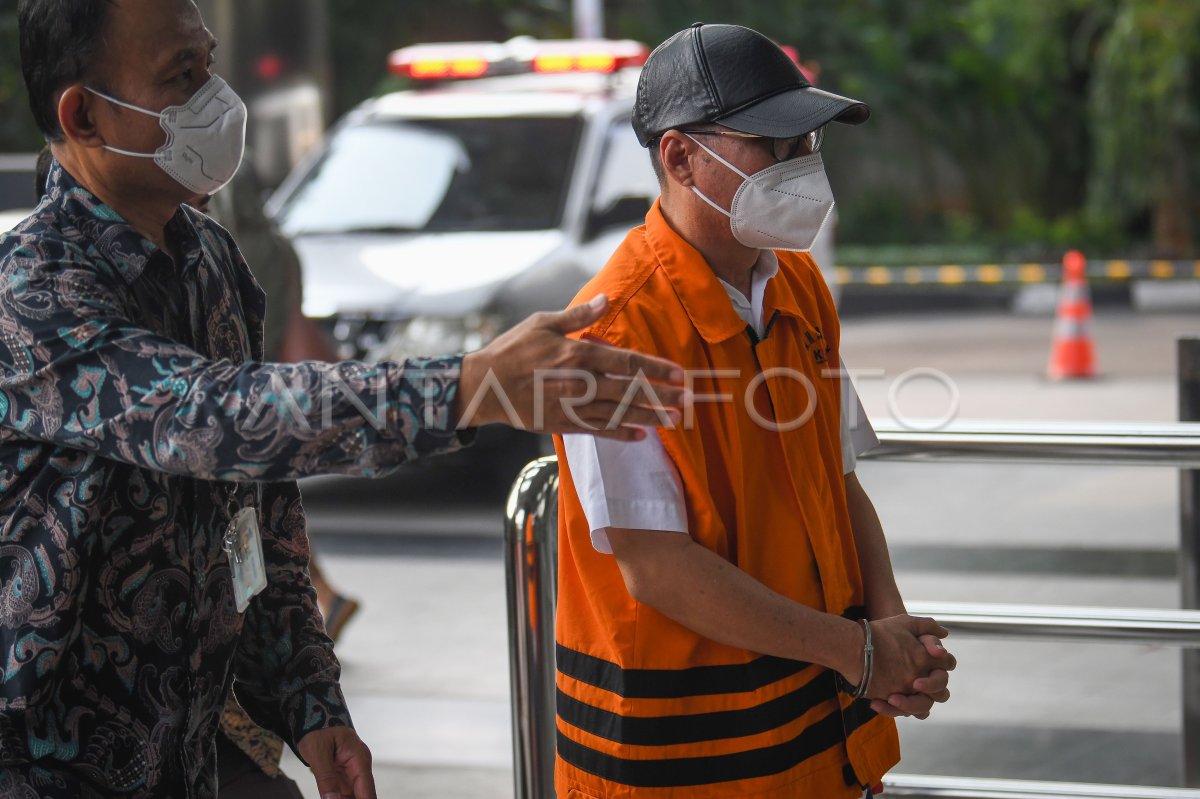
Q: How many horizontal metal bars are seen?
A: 3